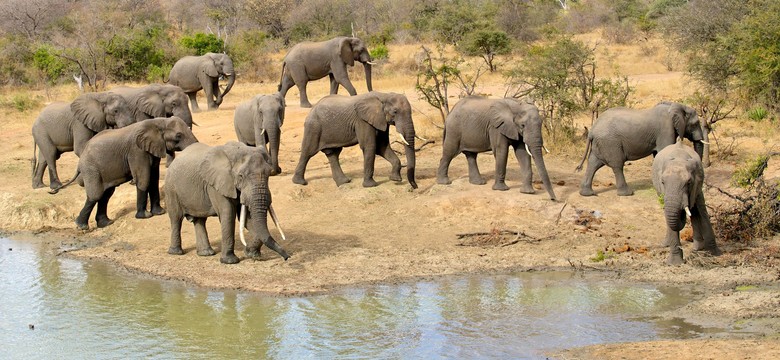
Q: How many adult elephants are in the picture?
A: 11